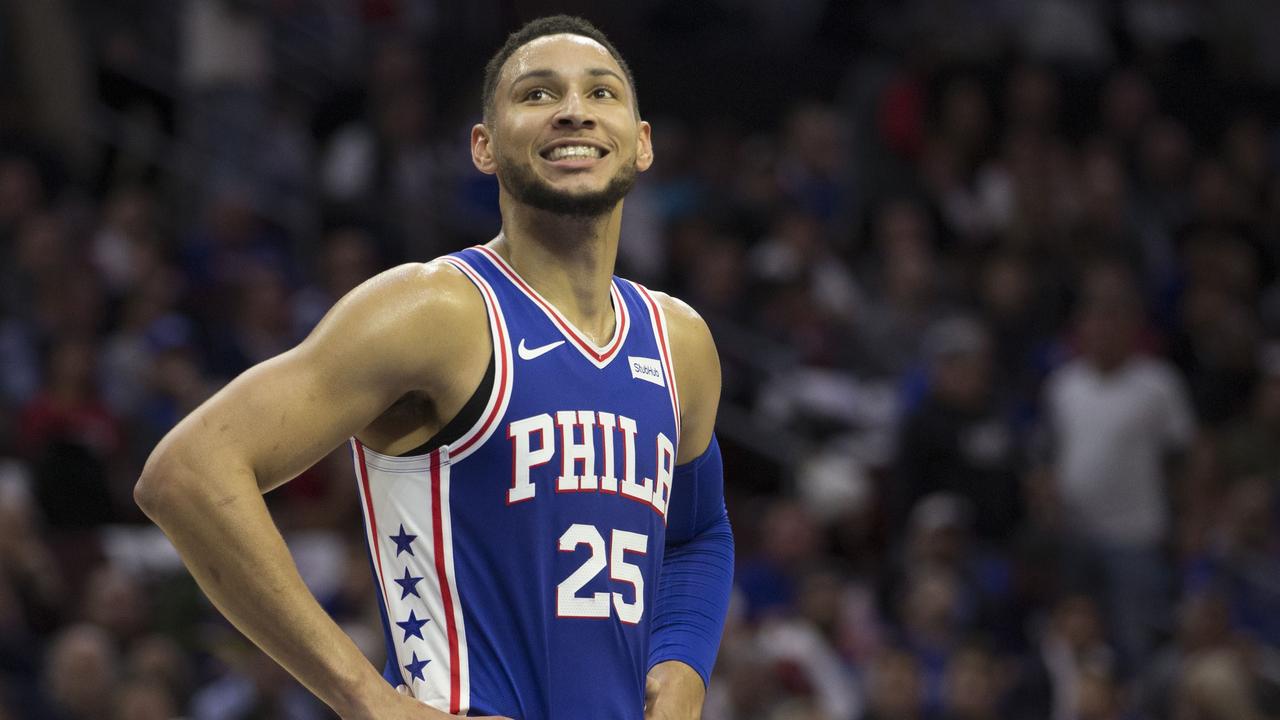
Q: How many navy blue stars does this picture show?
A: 4